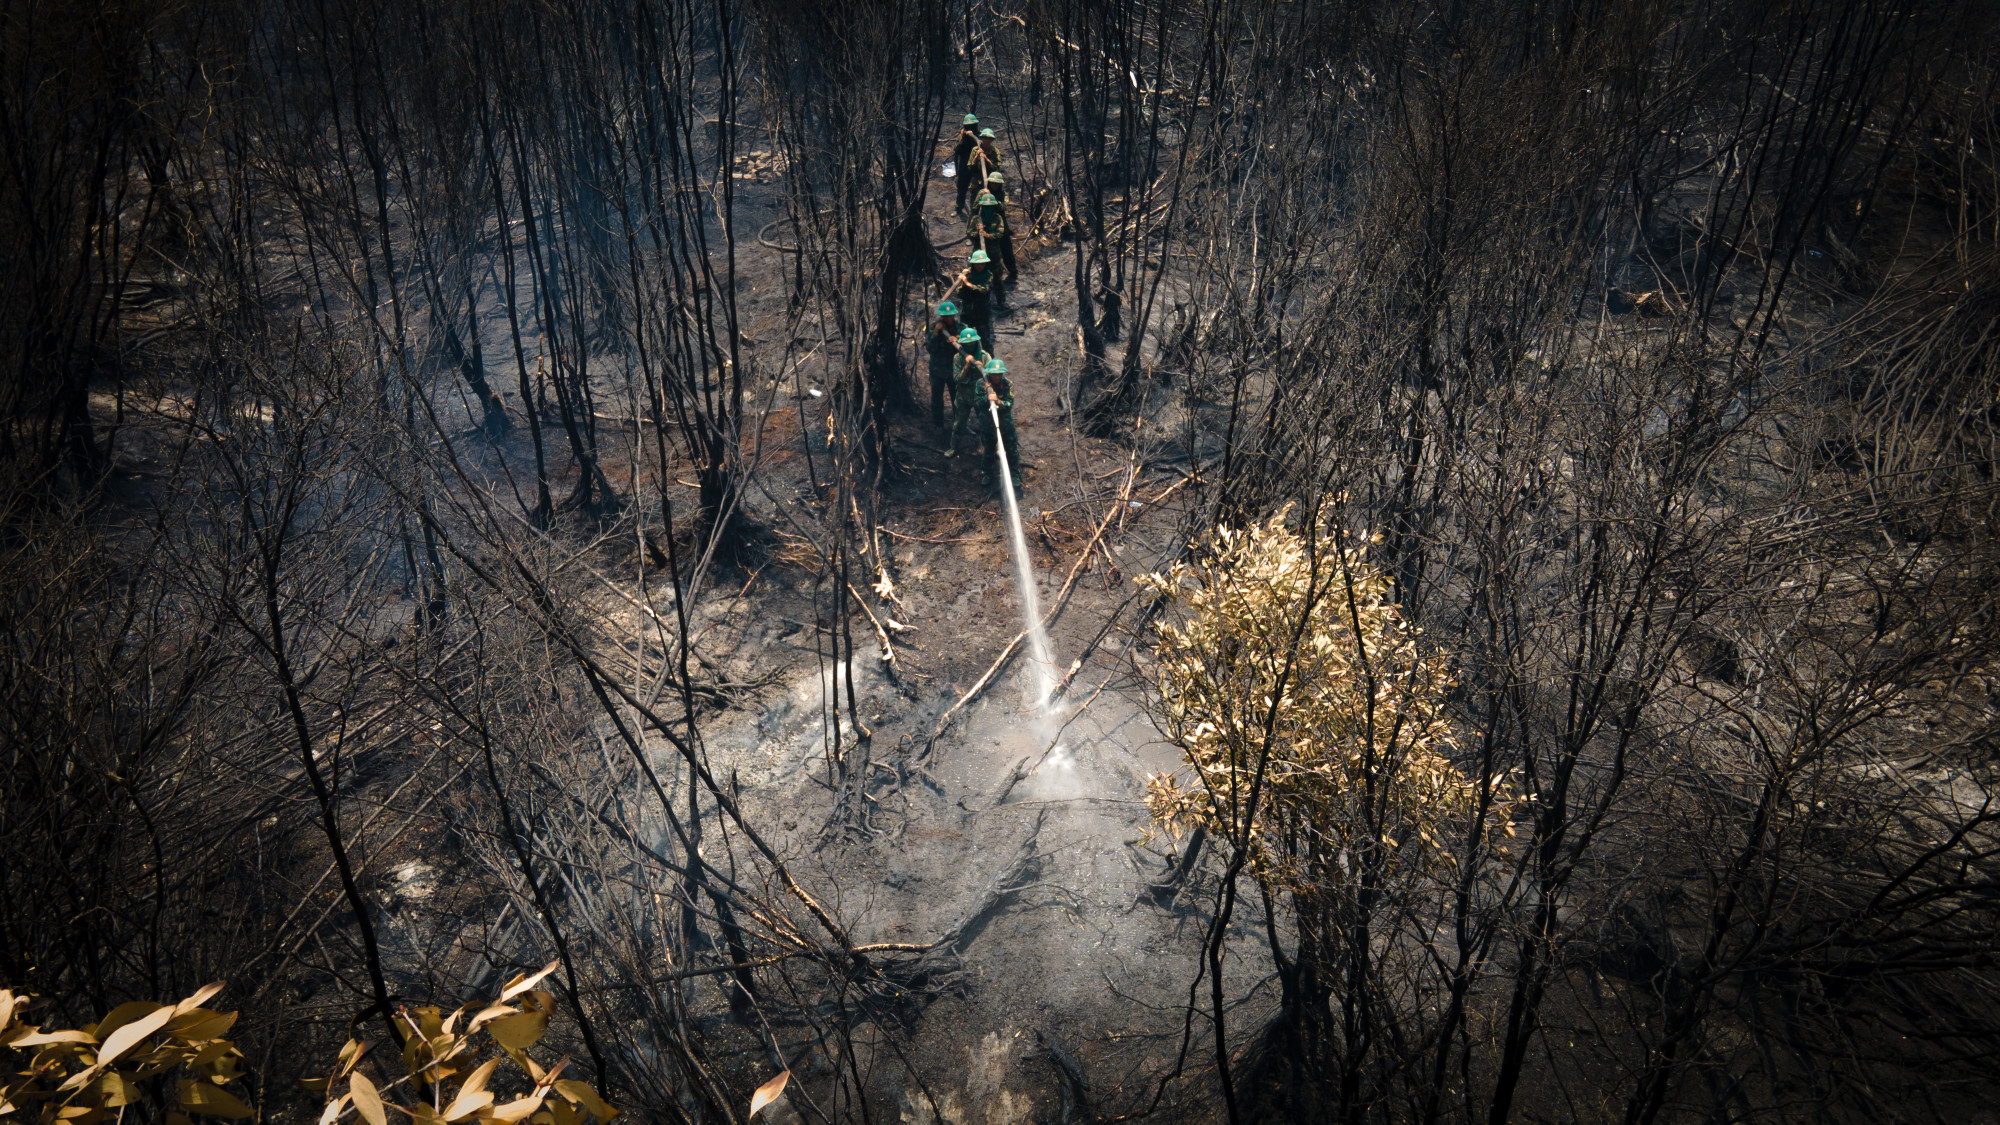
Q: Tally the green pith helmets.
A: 8